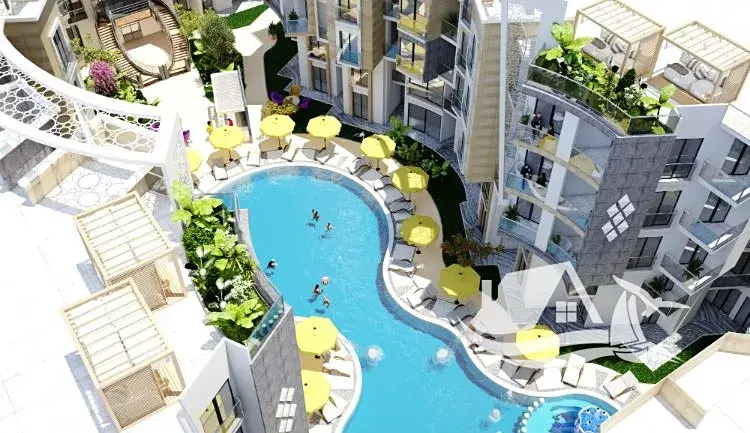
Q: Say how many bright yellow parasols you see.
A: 11